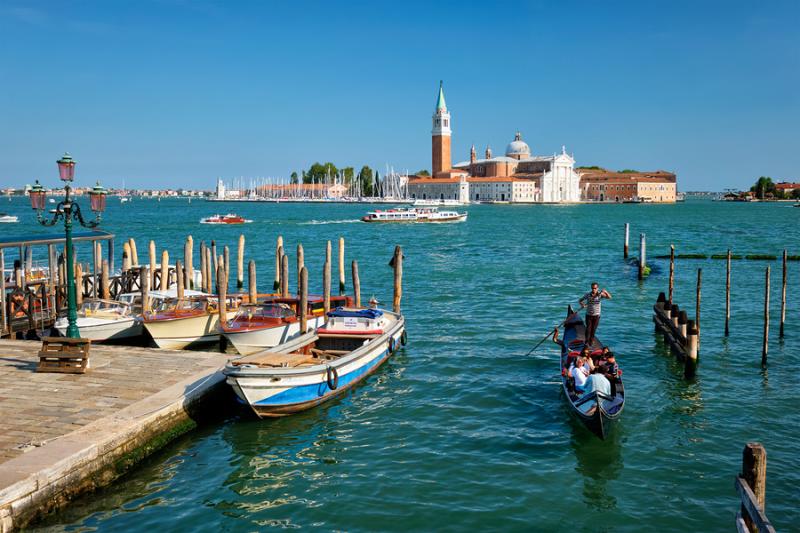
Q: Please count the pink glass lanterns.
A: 3